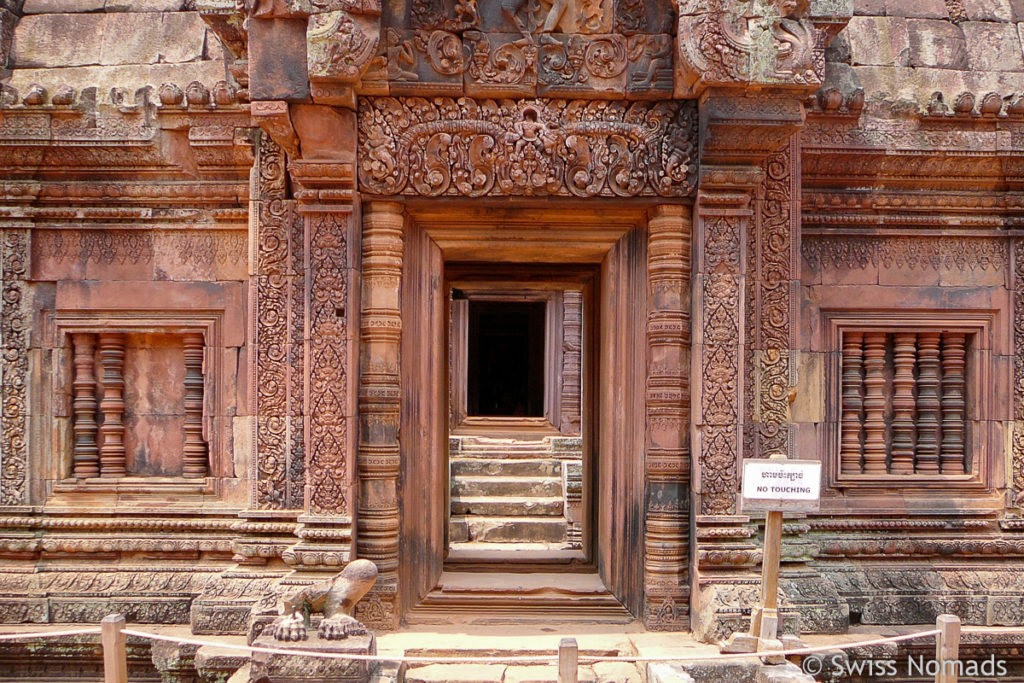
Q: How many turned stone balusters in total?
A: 8